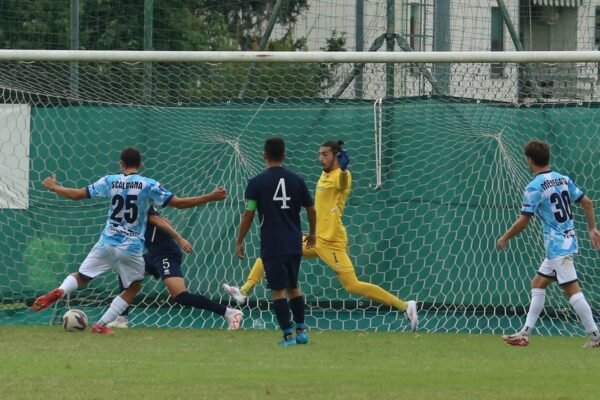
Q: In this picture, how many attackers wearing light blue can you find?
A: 2